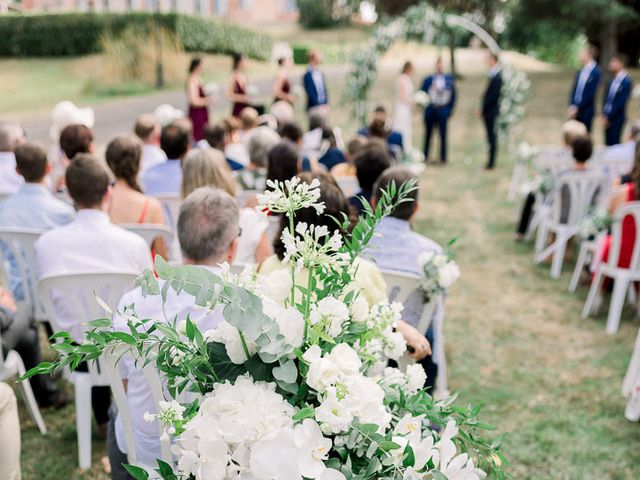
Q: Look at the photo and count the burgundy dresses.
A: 3